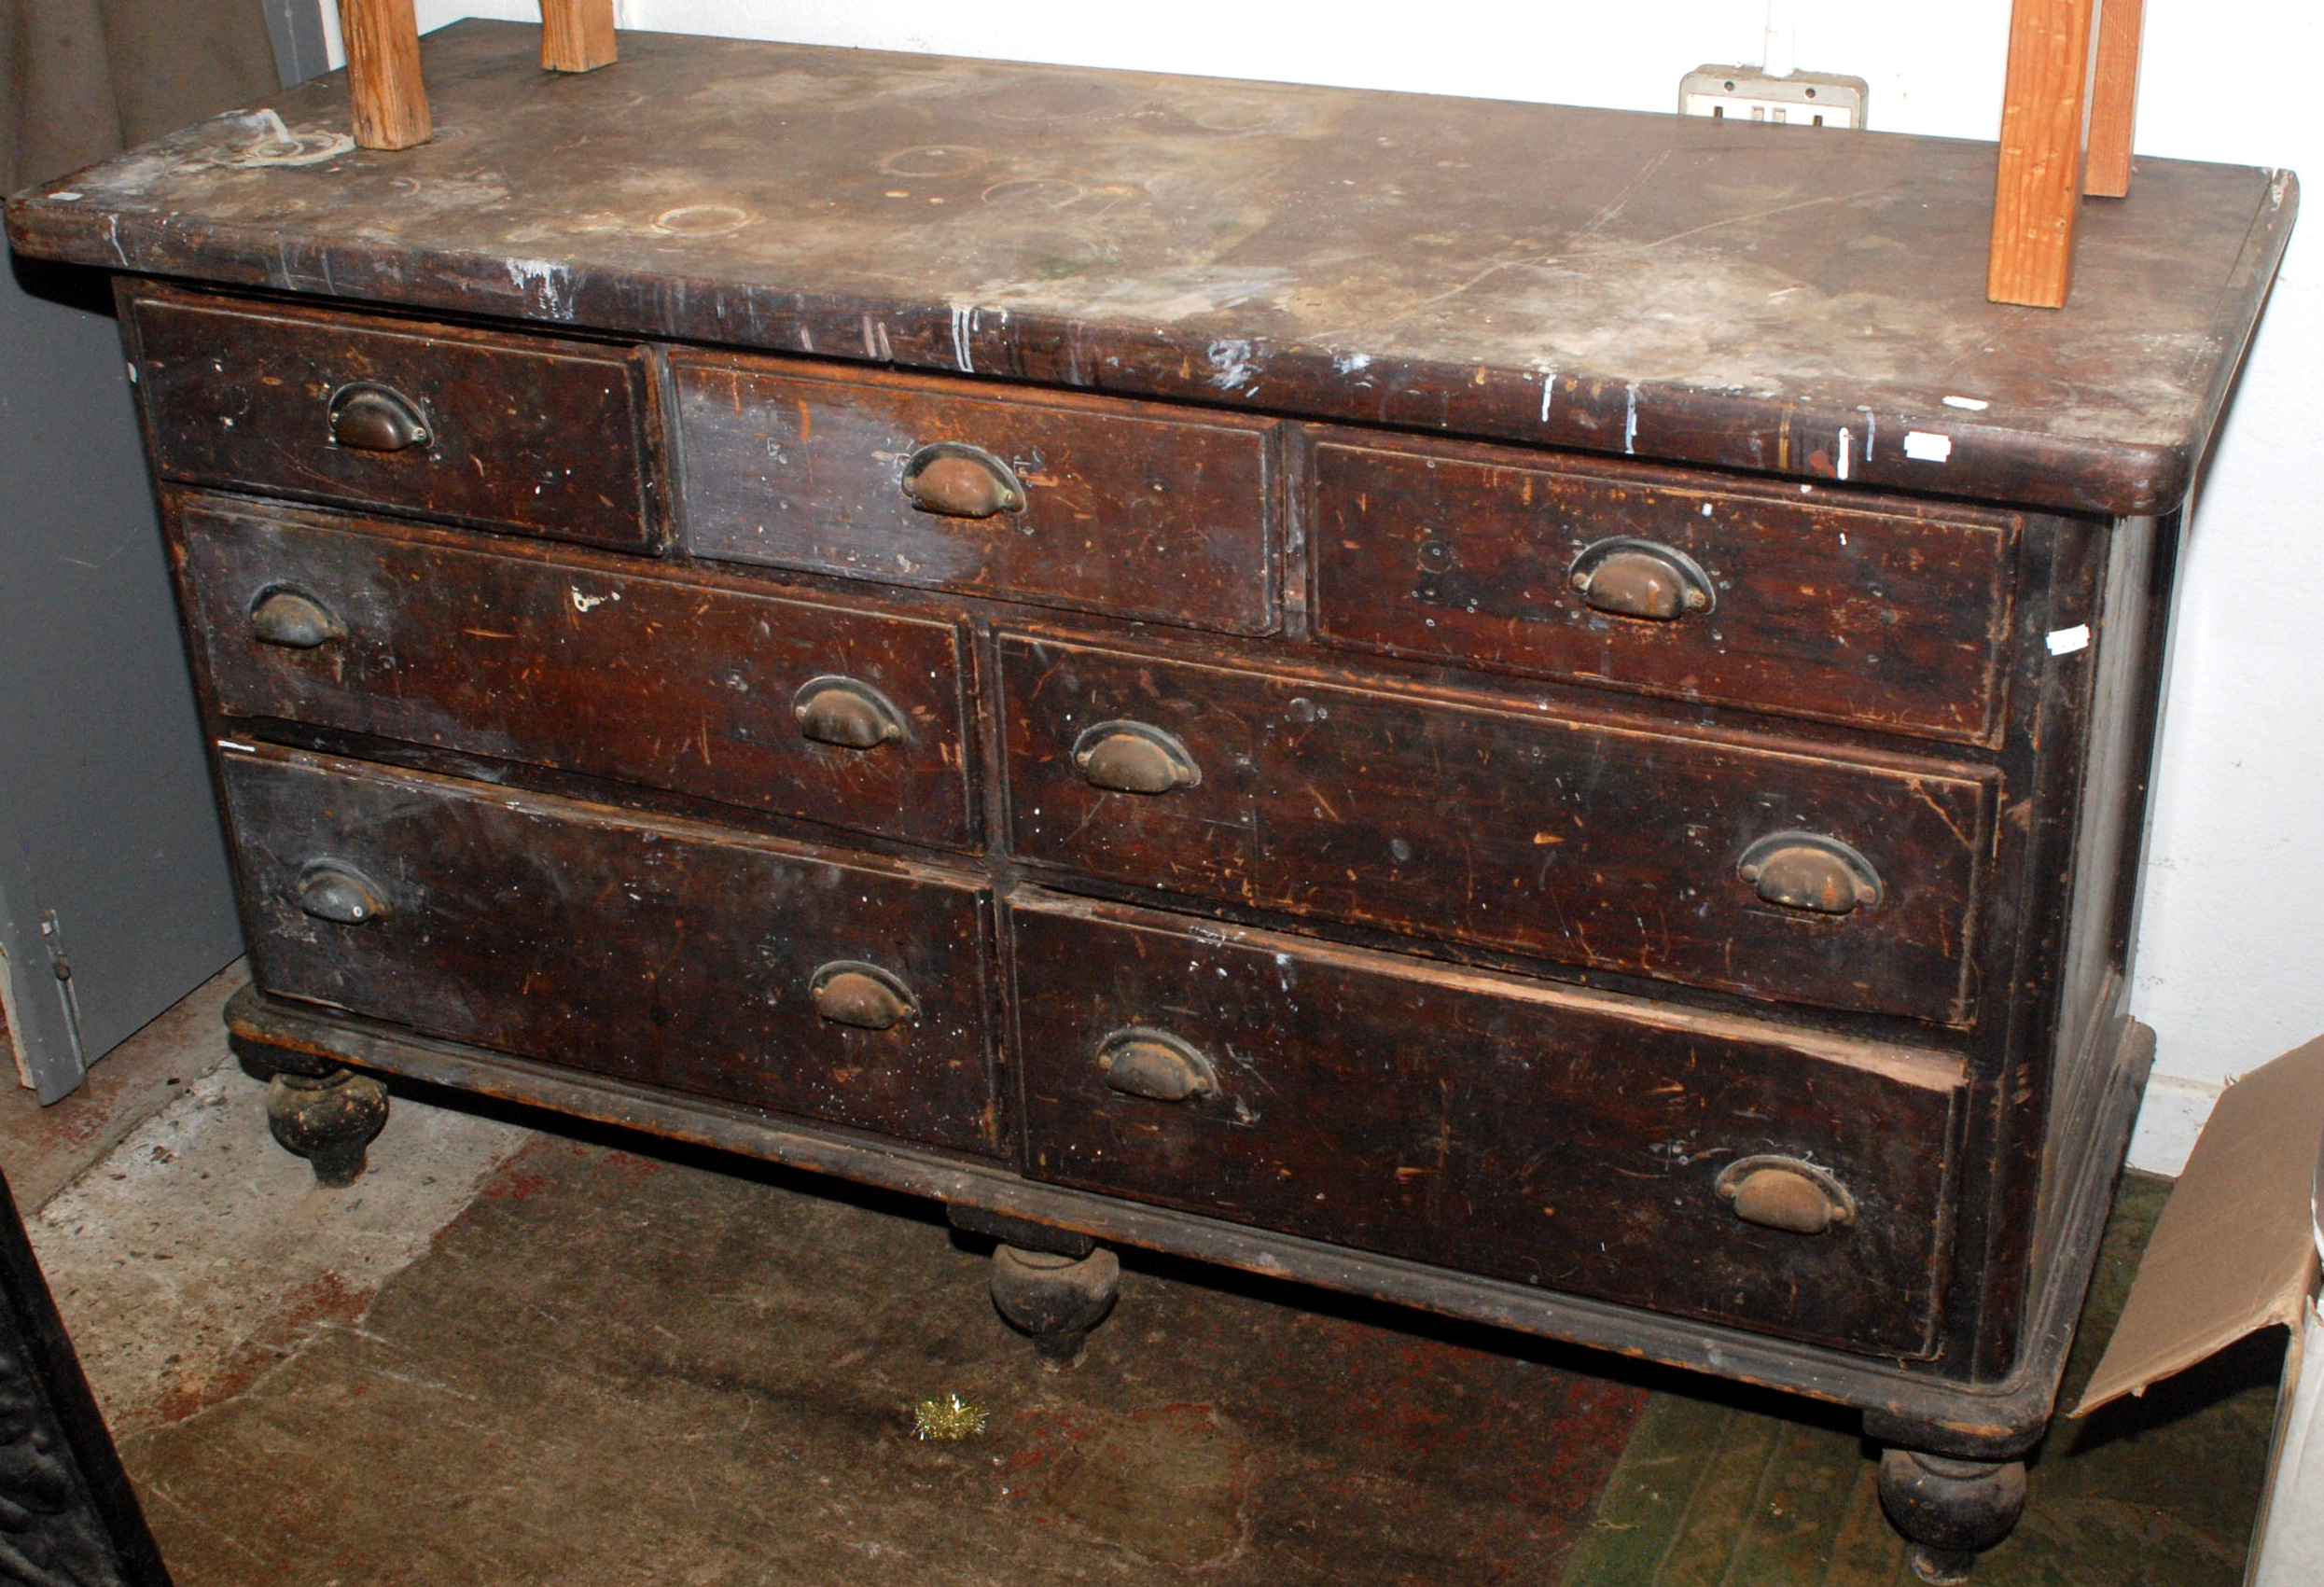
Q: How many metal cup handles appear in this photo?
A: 11